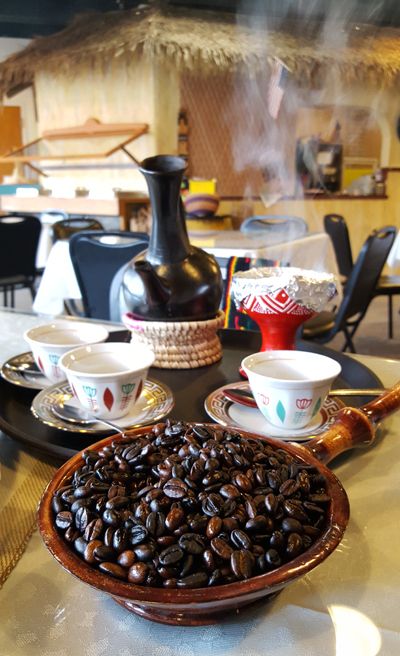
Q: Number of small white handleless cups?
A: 3